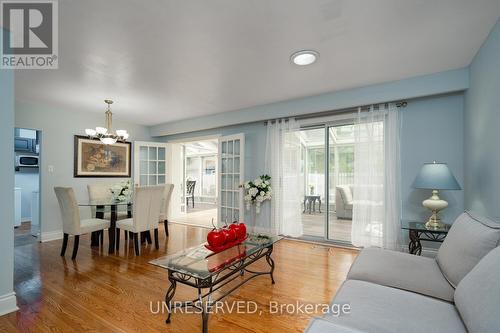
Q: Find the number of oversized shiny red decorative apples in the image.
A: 3